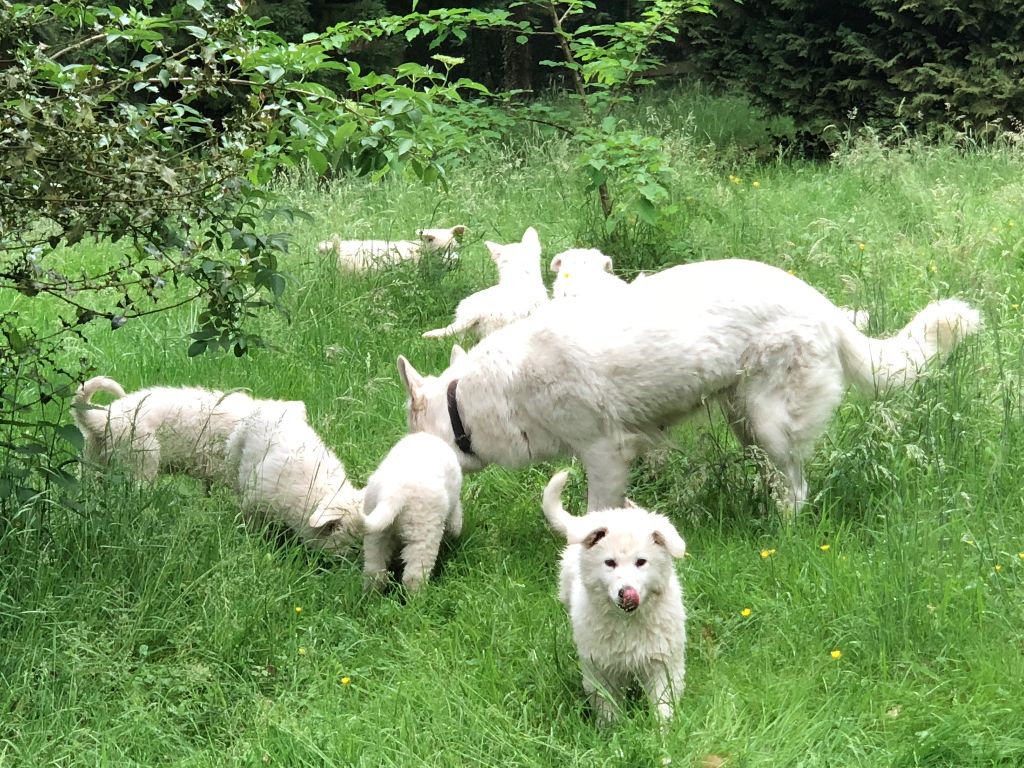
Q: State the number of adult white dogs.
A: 1